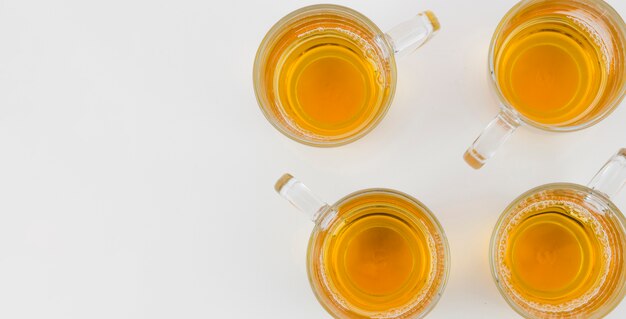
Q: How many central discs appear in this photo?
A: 4